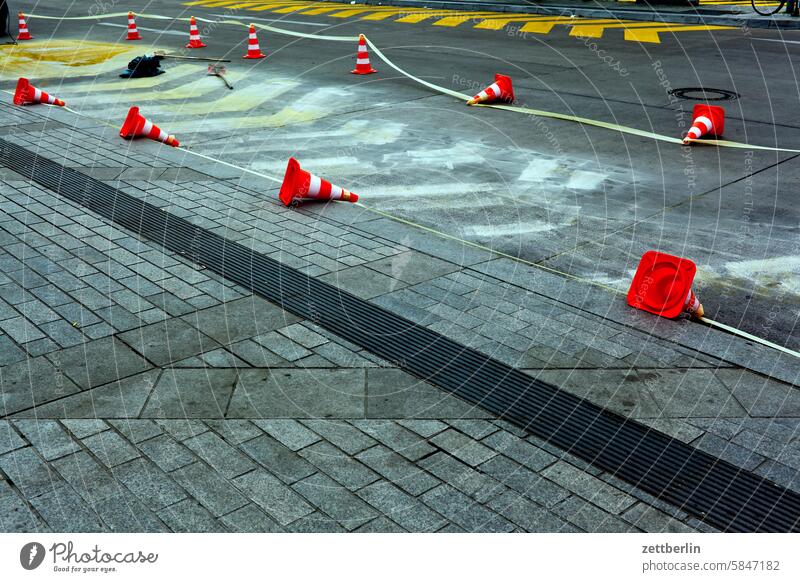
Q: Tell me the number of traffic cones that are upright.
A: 5